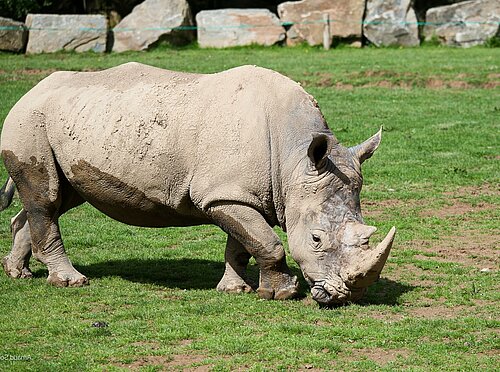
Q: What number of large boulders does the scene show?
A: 7